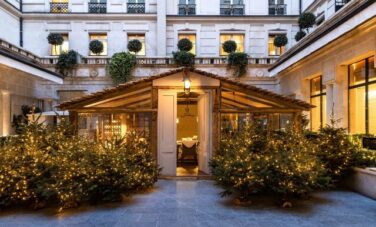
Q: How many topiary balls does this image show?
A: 8